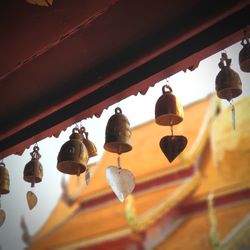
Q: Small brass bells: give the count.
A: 8